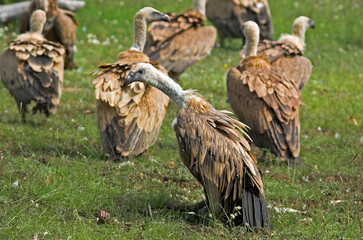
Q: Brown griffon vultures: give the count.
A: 8